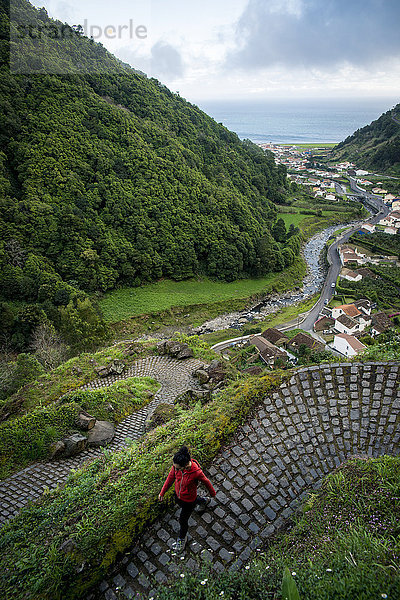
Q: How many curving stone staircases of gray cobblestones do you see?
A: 2